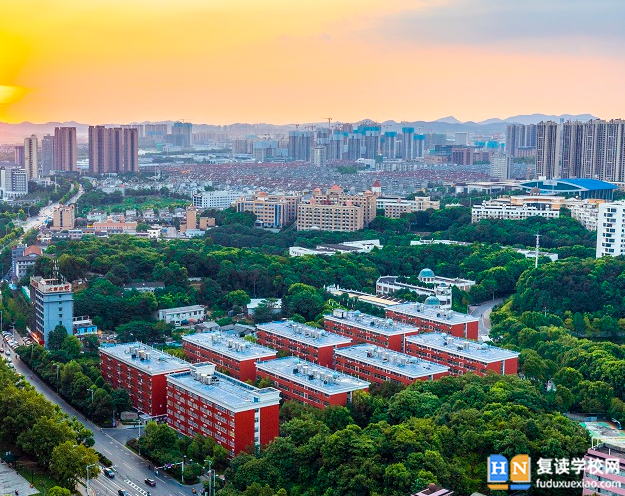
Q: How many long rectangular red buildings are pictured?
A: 9